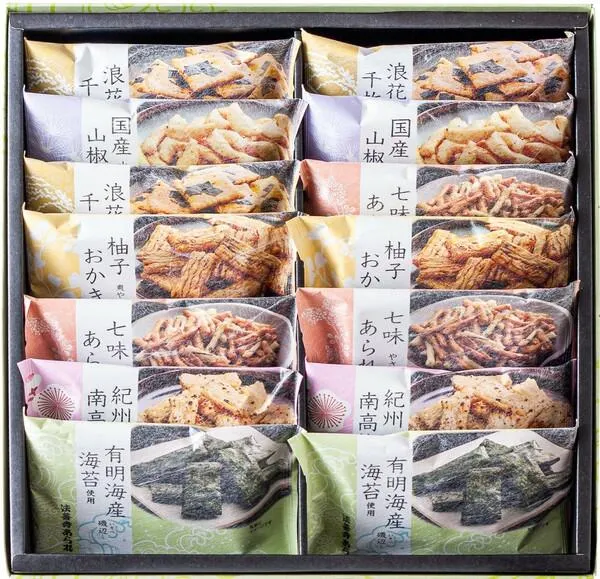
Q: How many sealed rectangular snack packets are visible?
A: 14